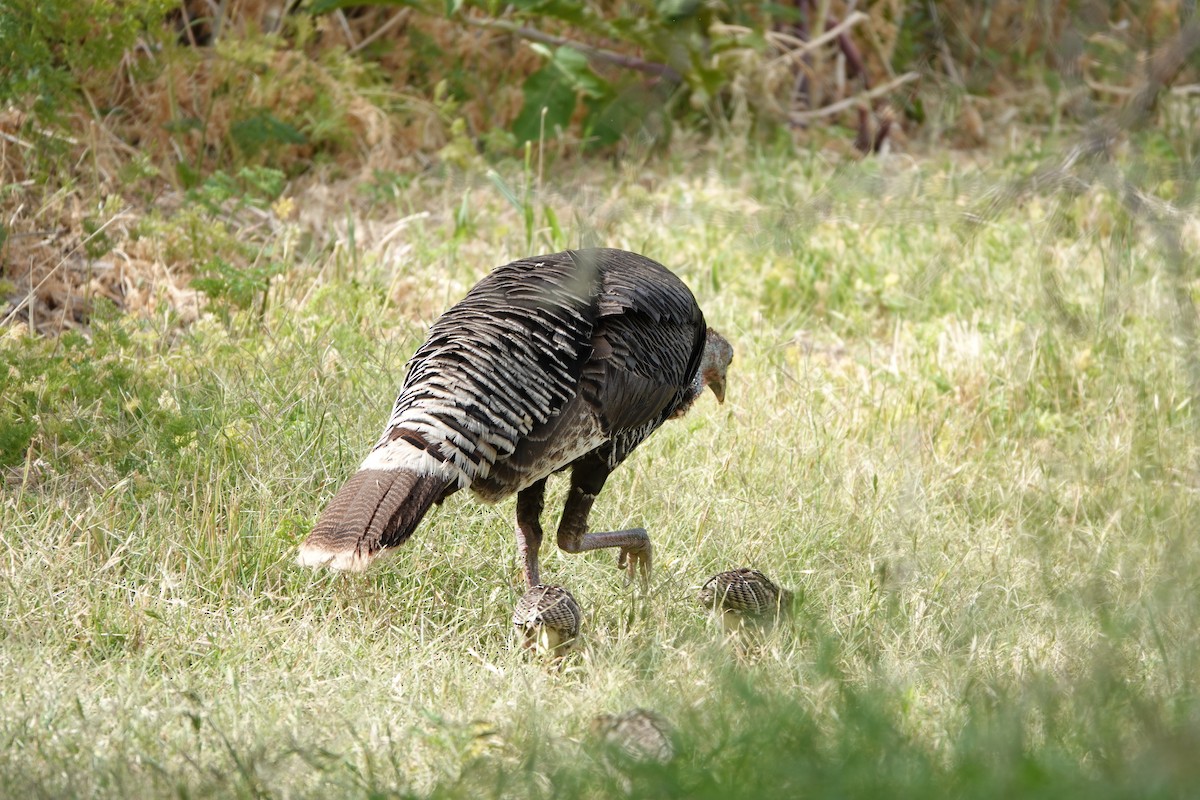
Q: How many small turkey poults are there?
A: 3